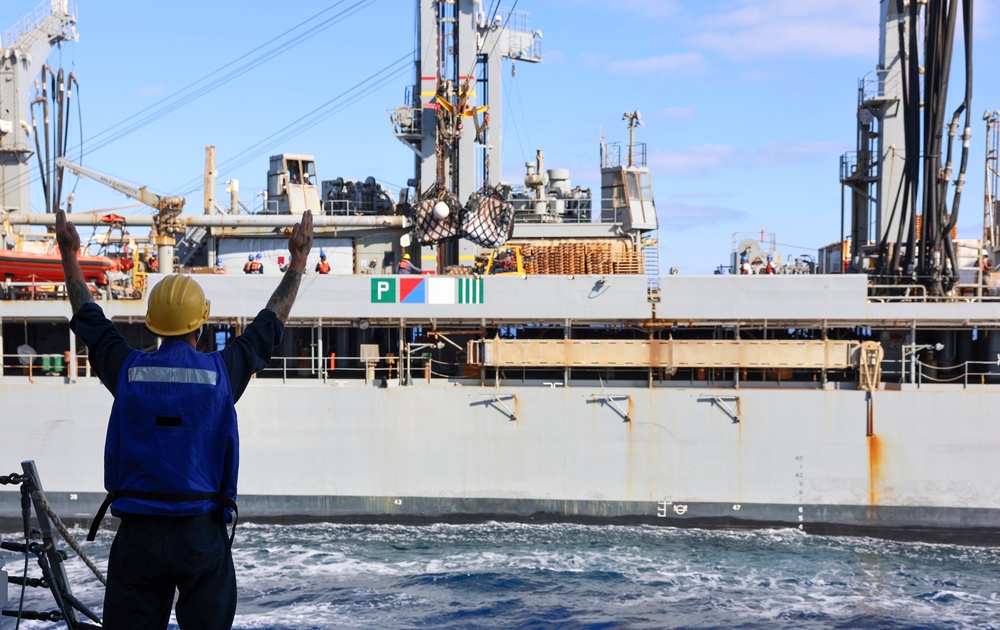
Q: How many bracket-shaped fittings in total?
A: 3